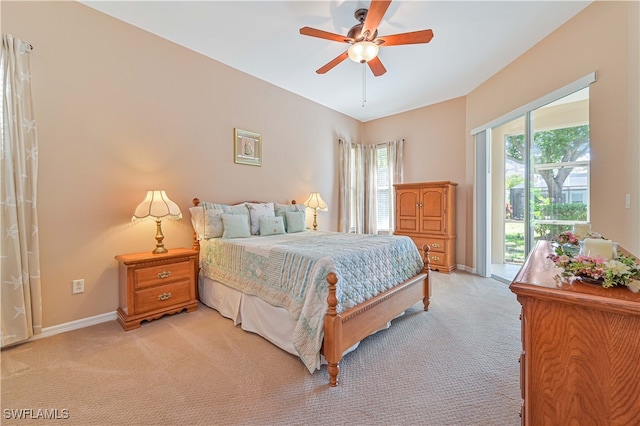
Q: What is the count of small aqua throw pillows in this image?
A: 3